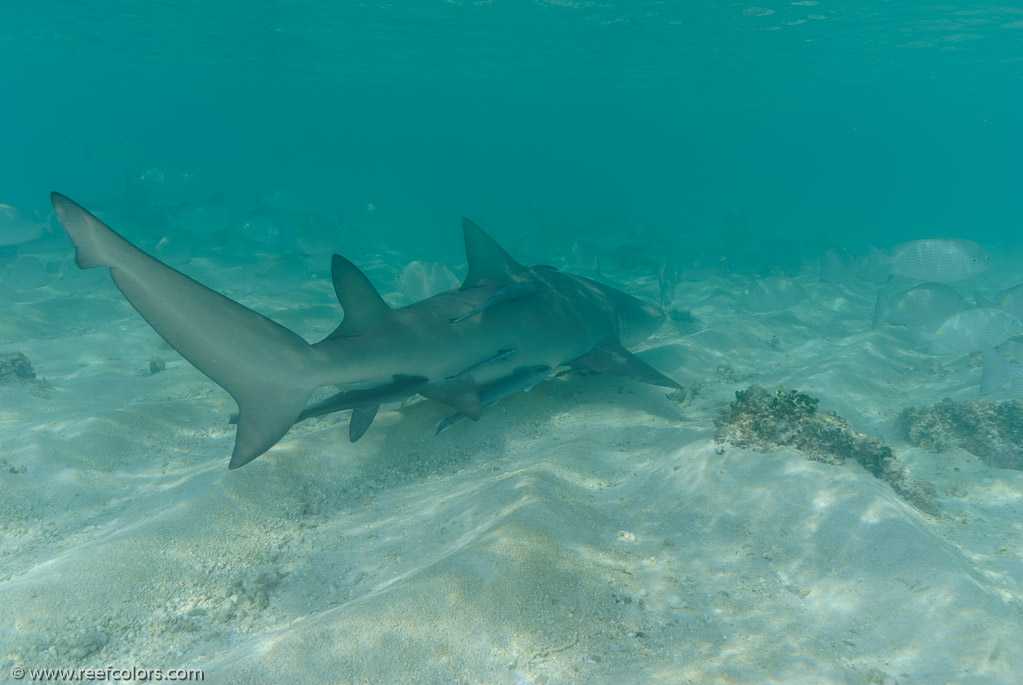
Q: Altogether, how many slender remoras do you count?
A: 4